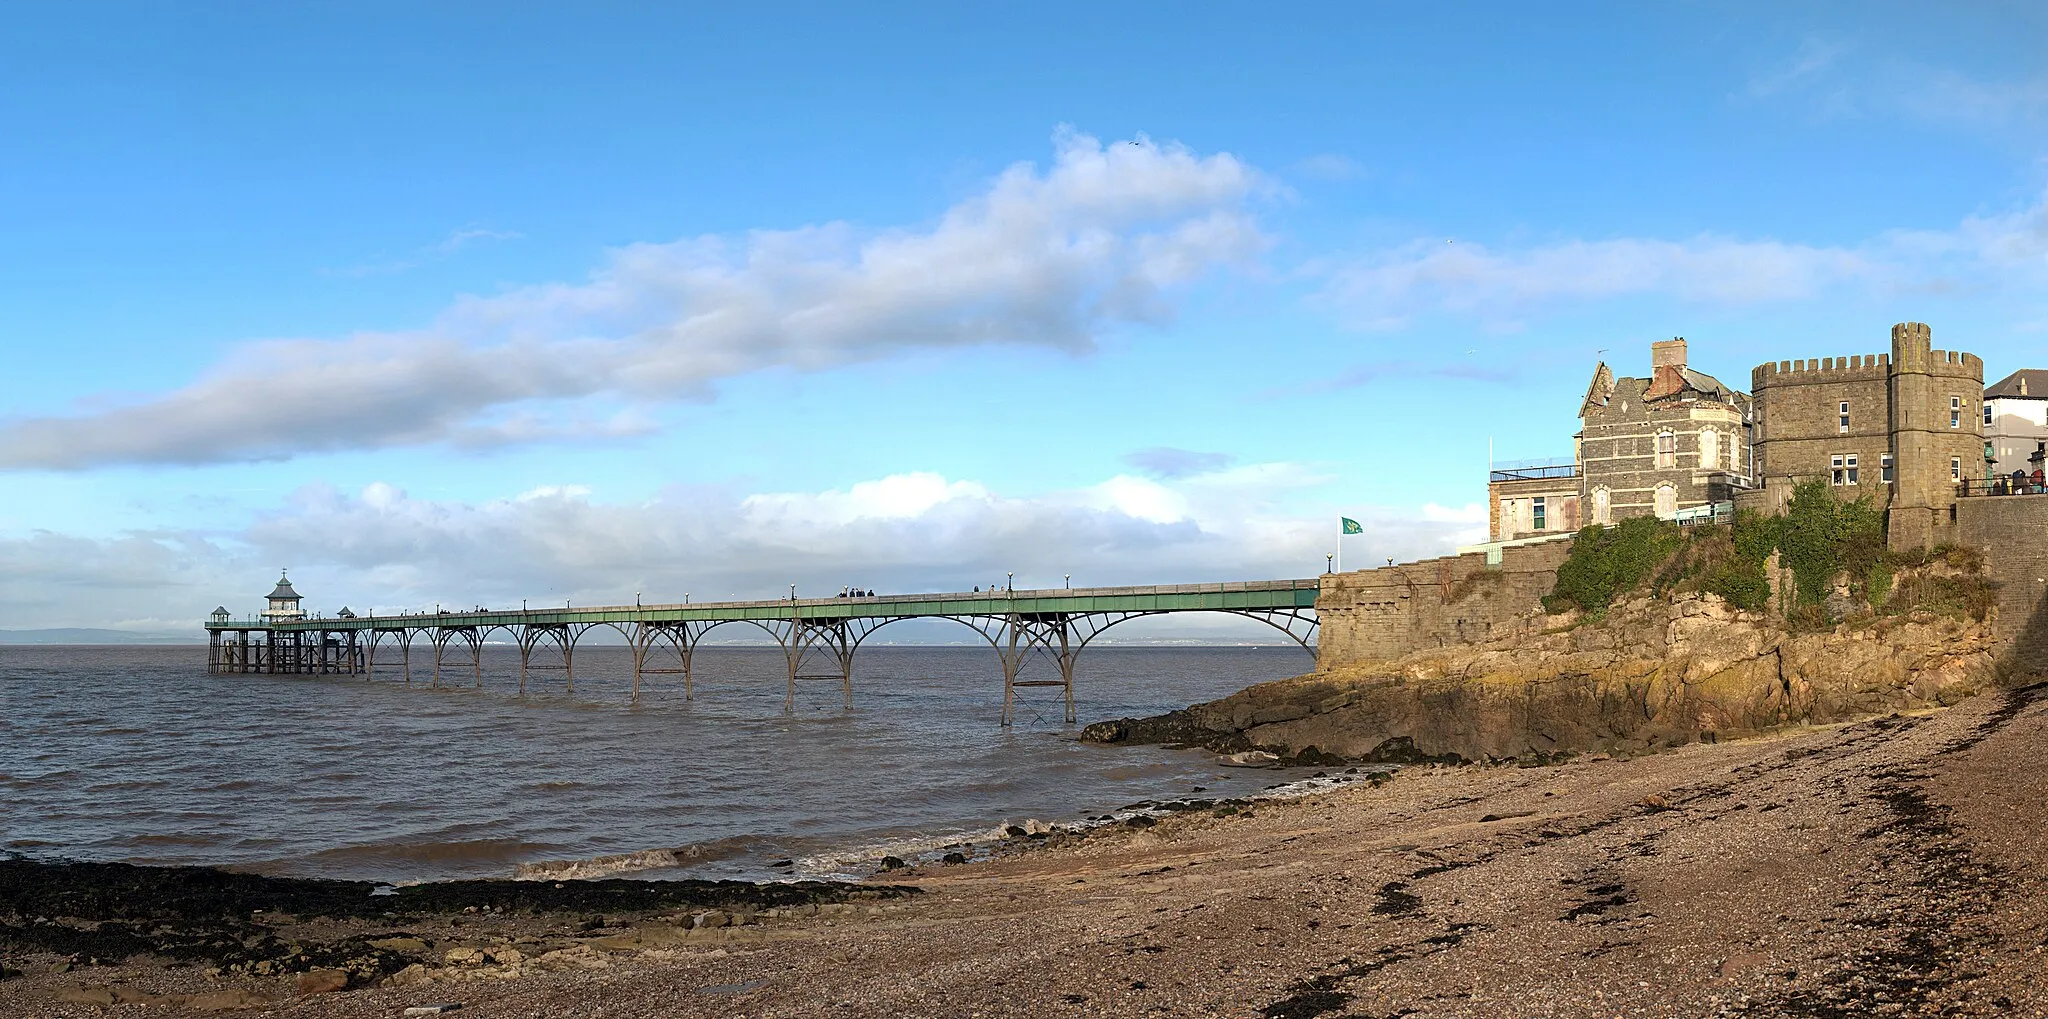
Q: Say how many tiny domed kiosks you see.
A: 2